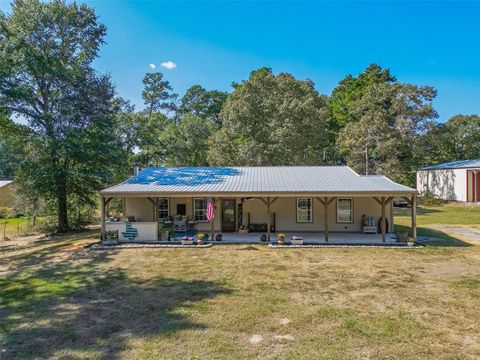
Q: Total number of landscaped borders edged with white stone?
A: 2